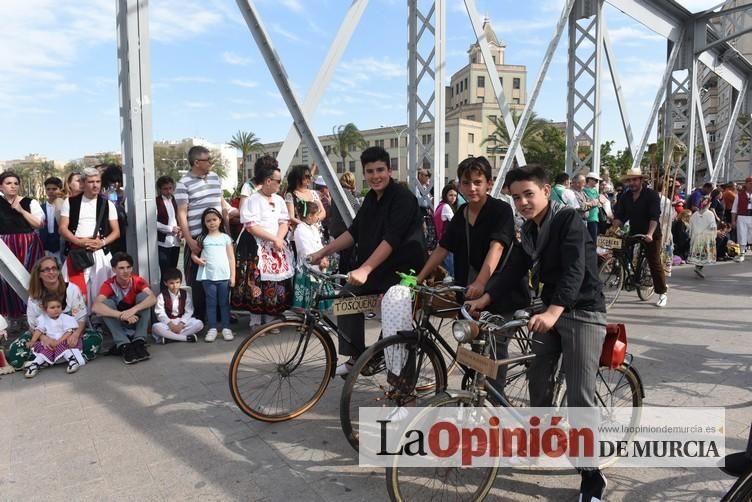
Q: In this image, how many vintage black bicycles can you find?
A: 4